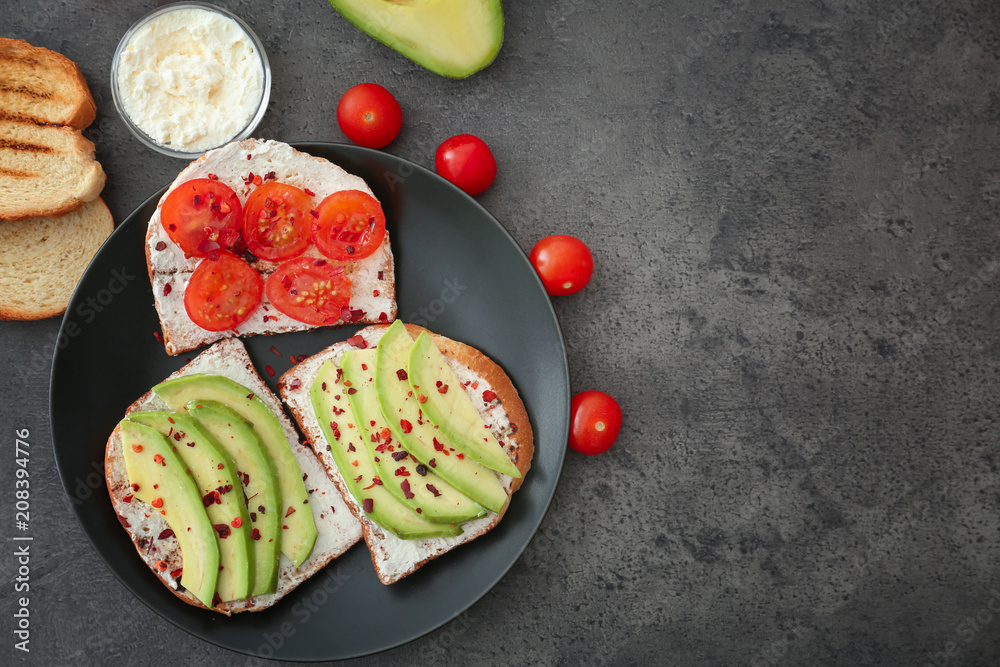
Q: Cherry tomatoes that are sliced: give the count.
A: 5